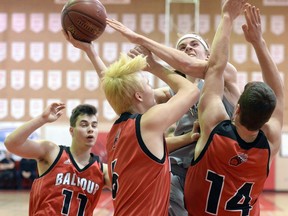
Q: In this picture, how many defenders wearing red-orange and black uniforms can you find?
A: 3